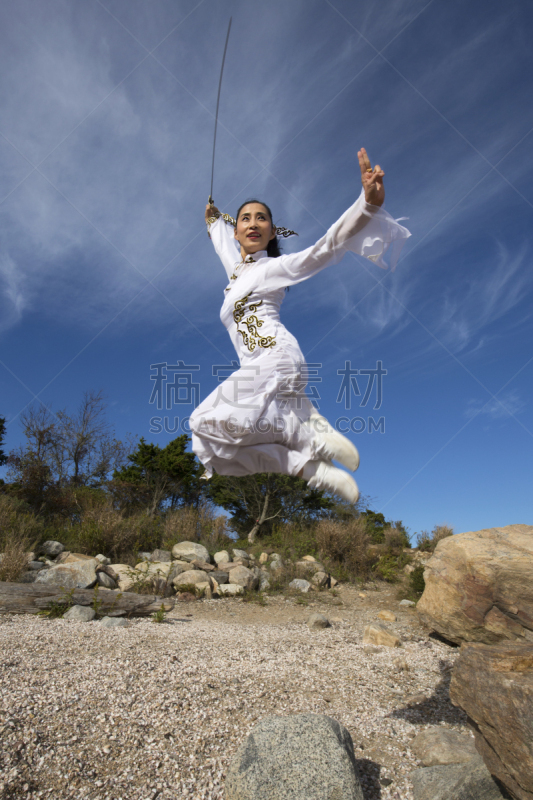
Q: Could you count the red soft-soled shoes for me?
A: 0